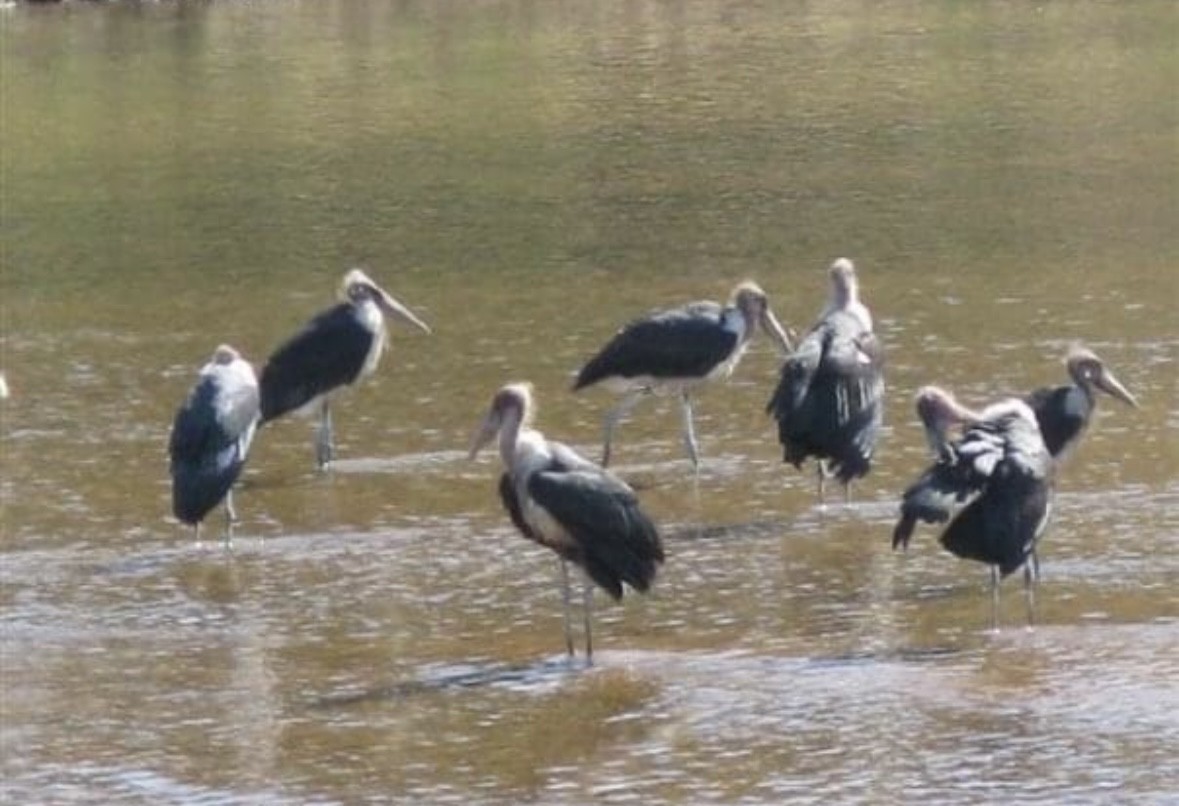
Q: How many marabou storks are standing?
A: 7